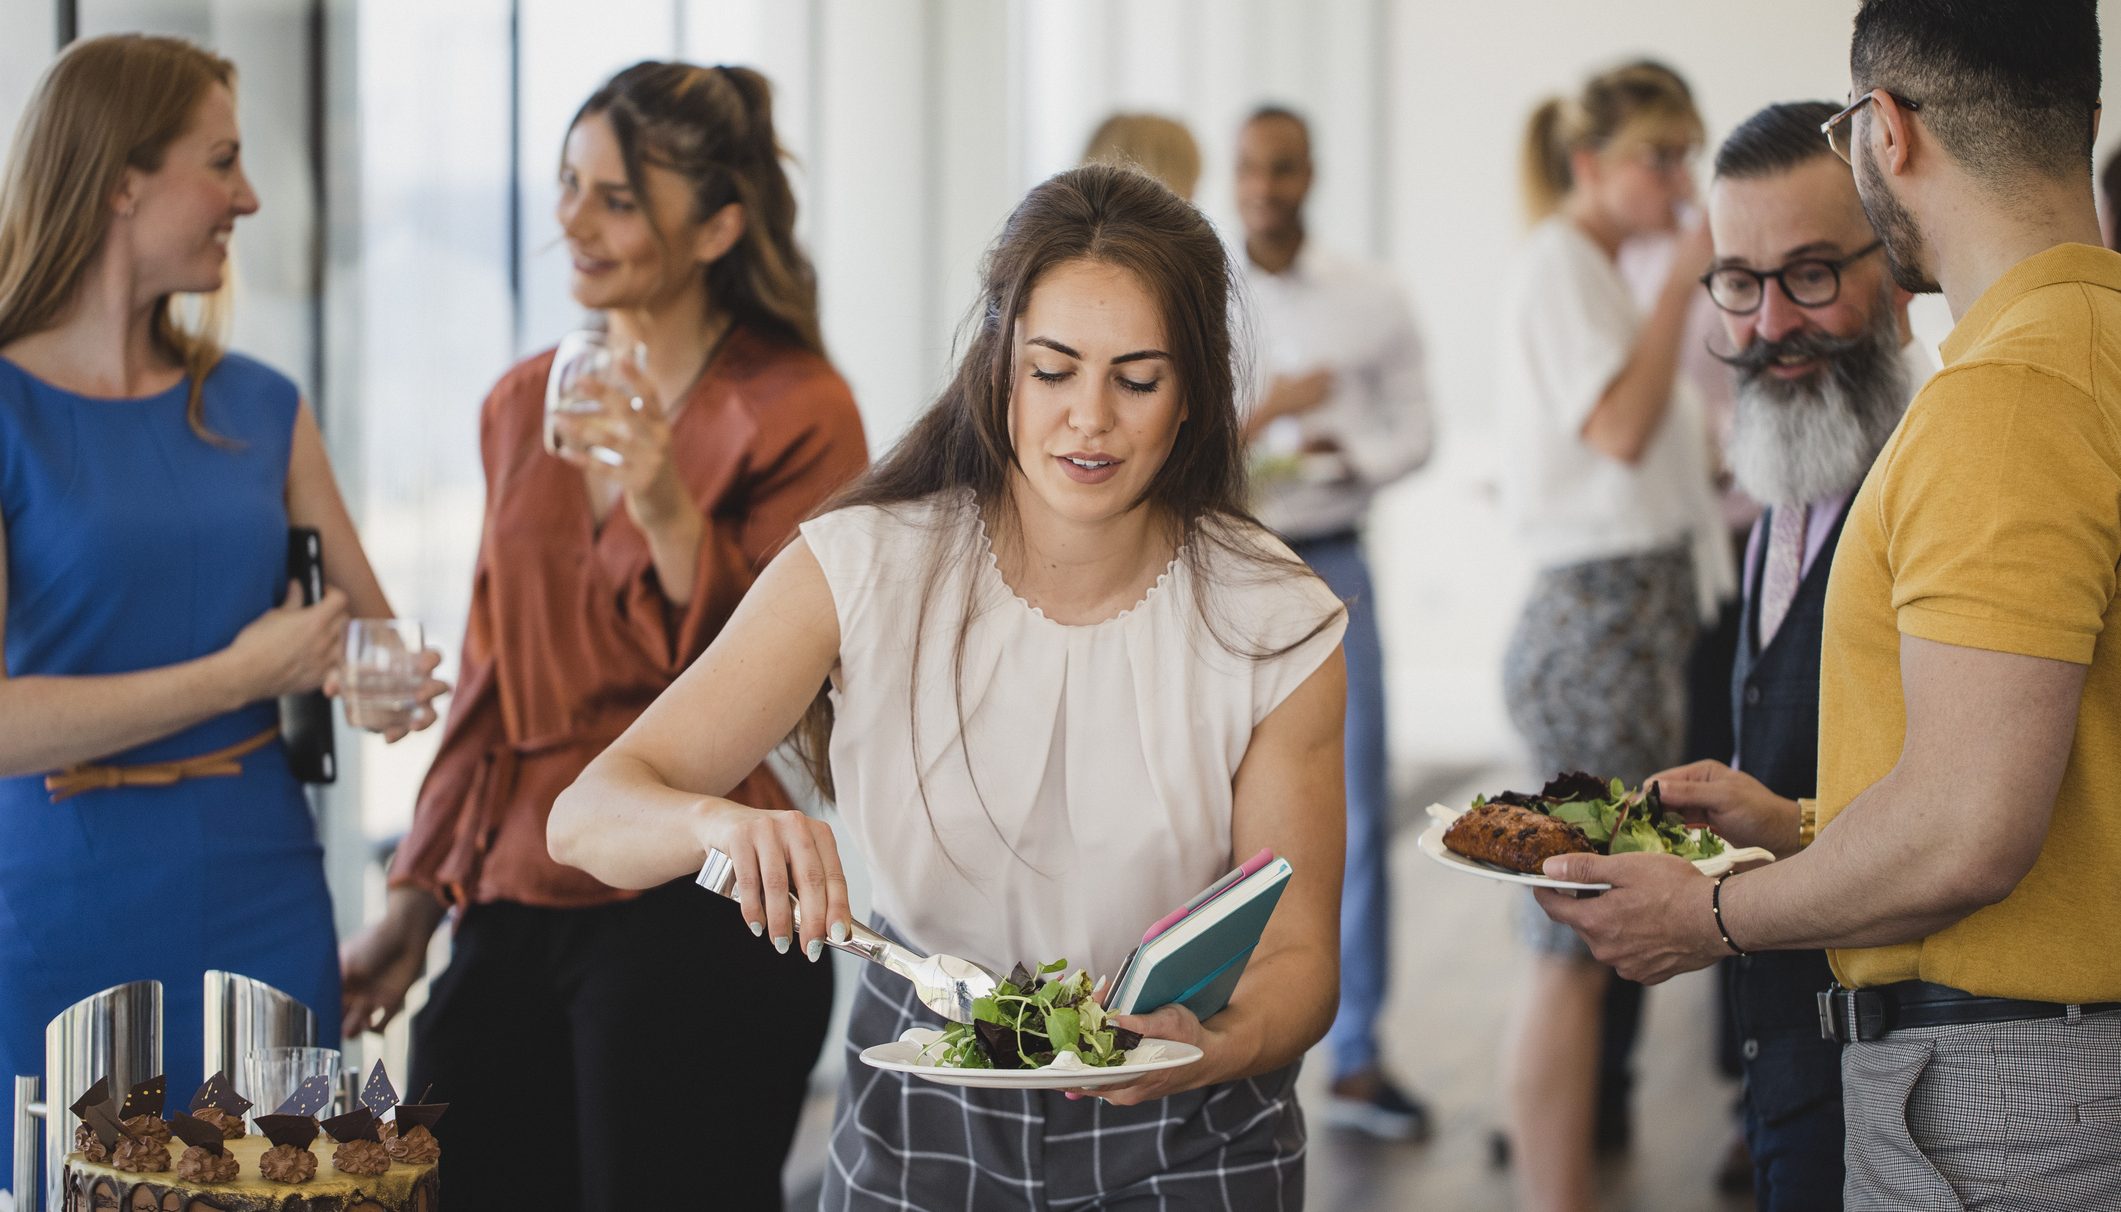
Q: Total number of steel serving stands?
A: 2